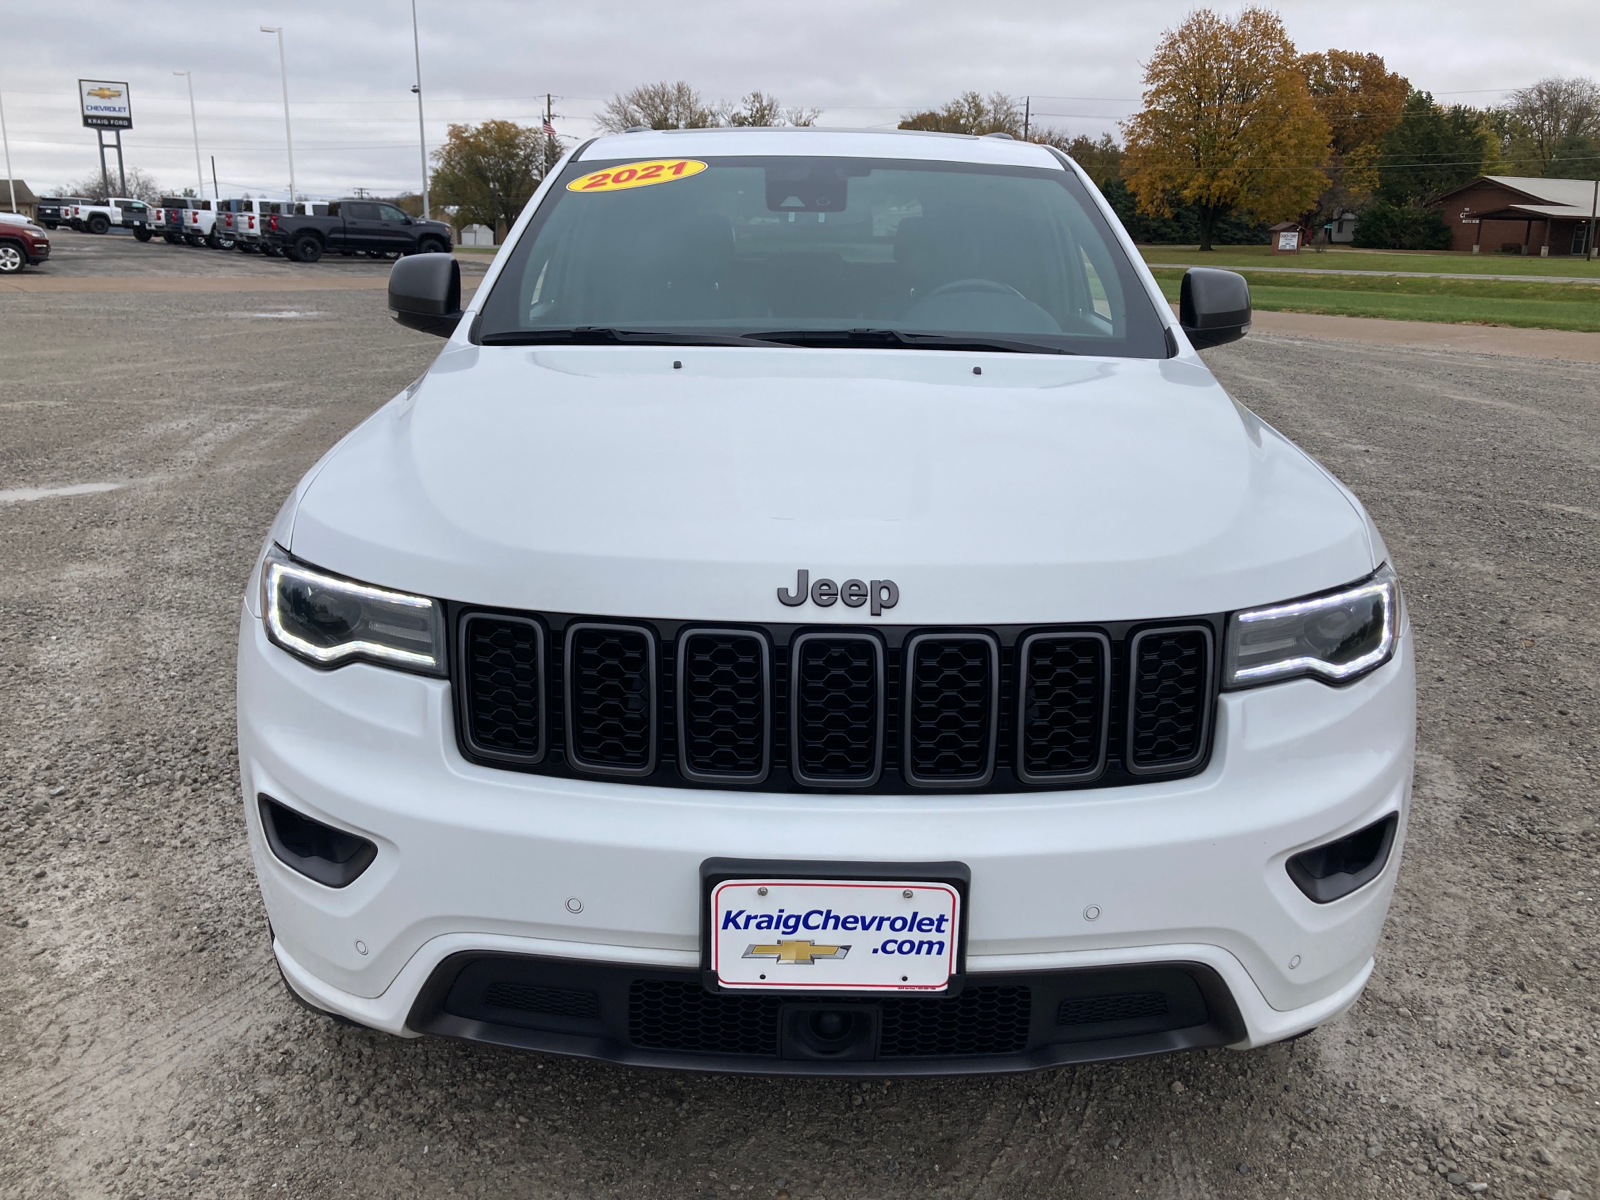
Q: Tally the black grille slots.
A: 7